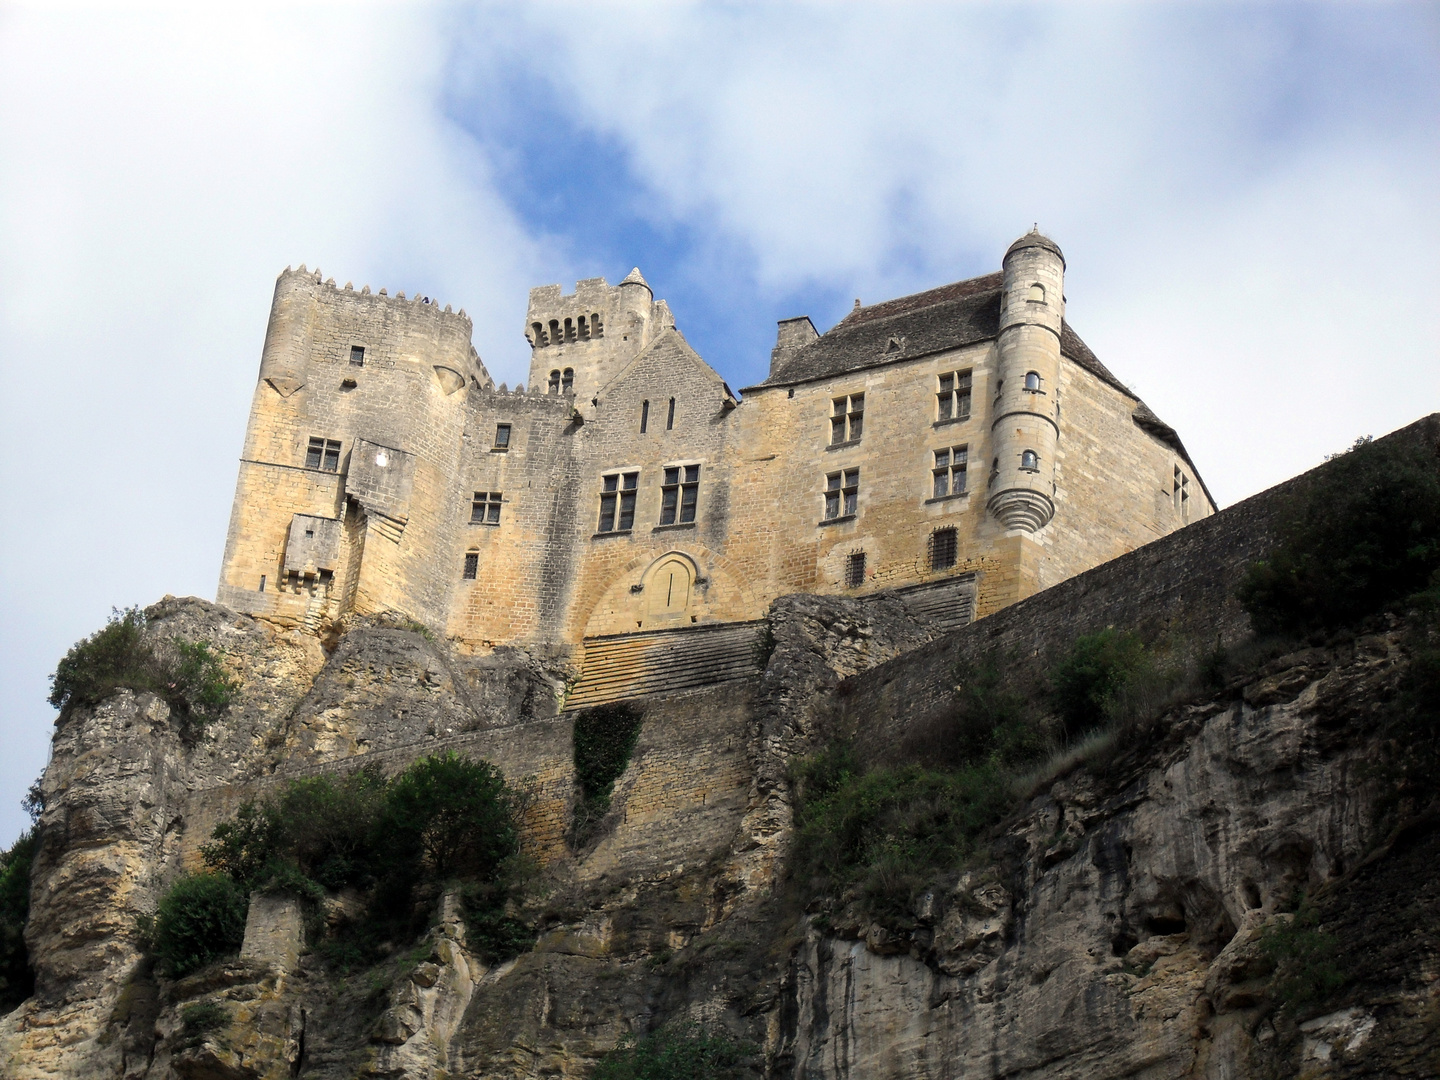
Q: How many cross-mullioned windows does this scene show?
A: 9